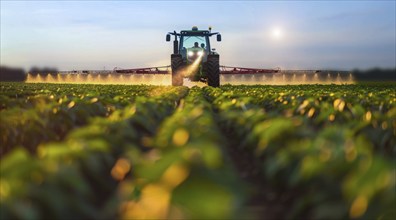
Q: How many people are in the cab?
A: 2